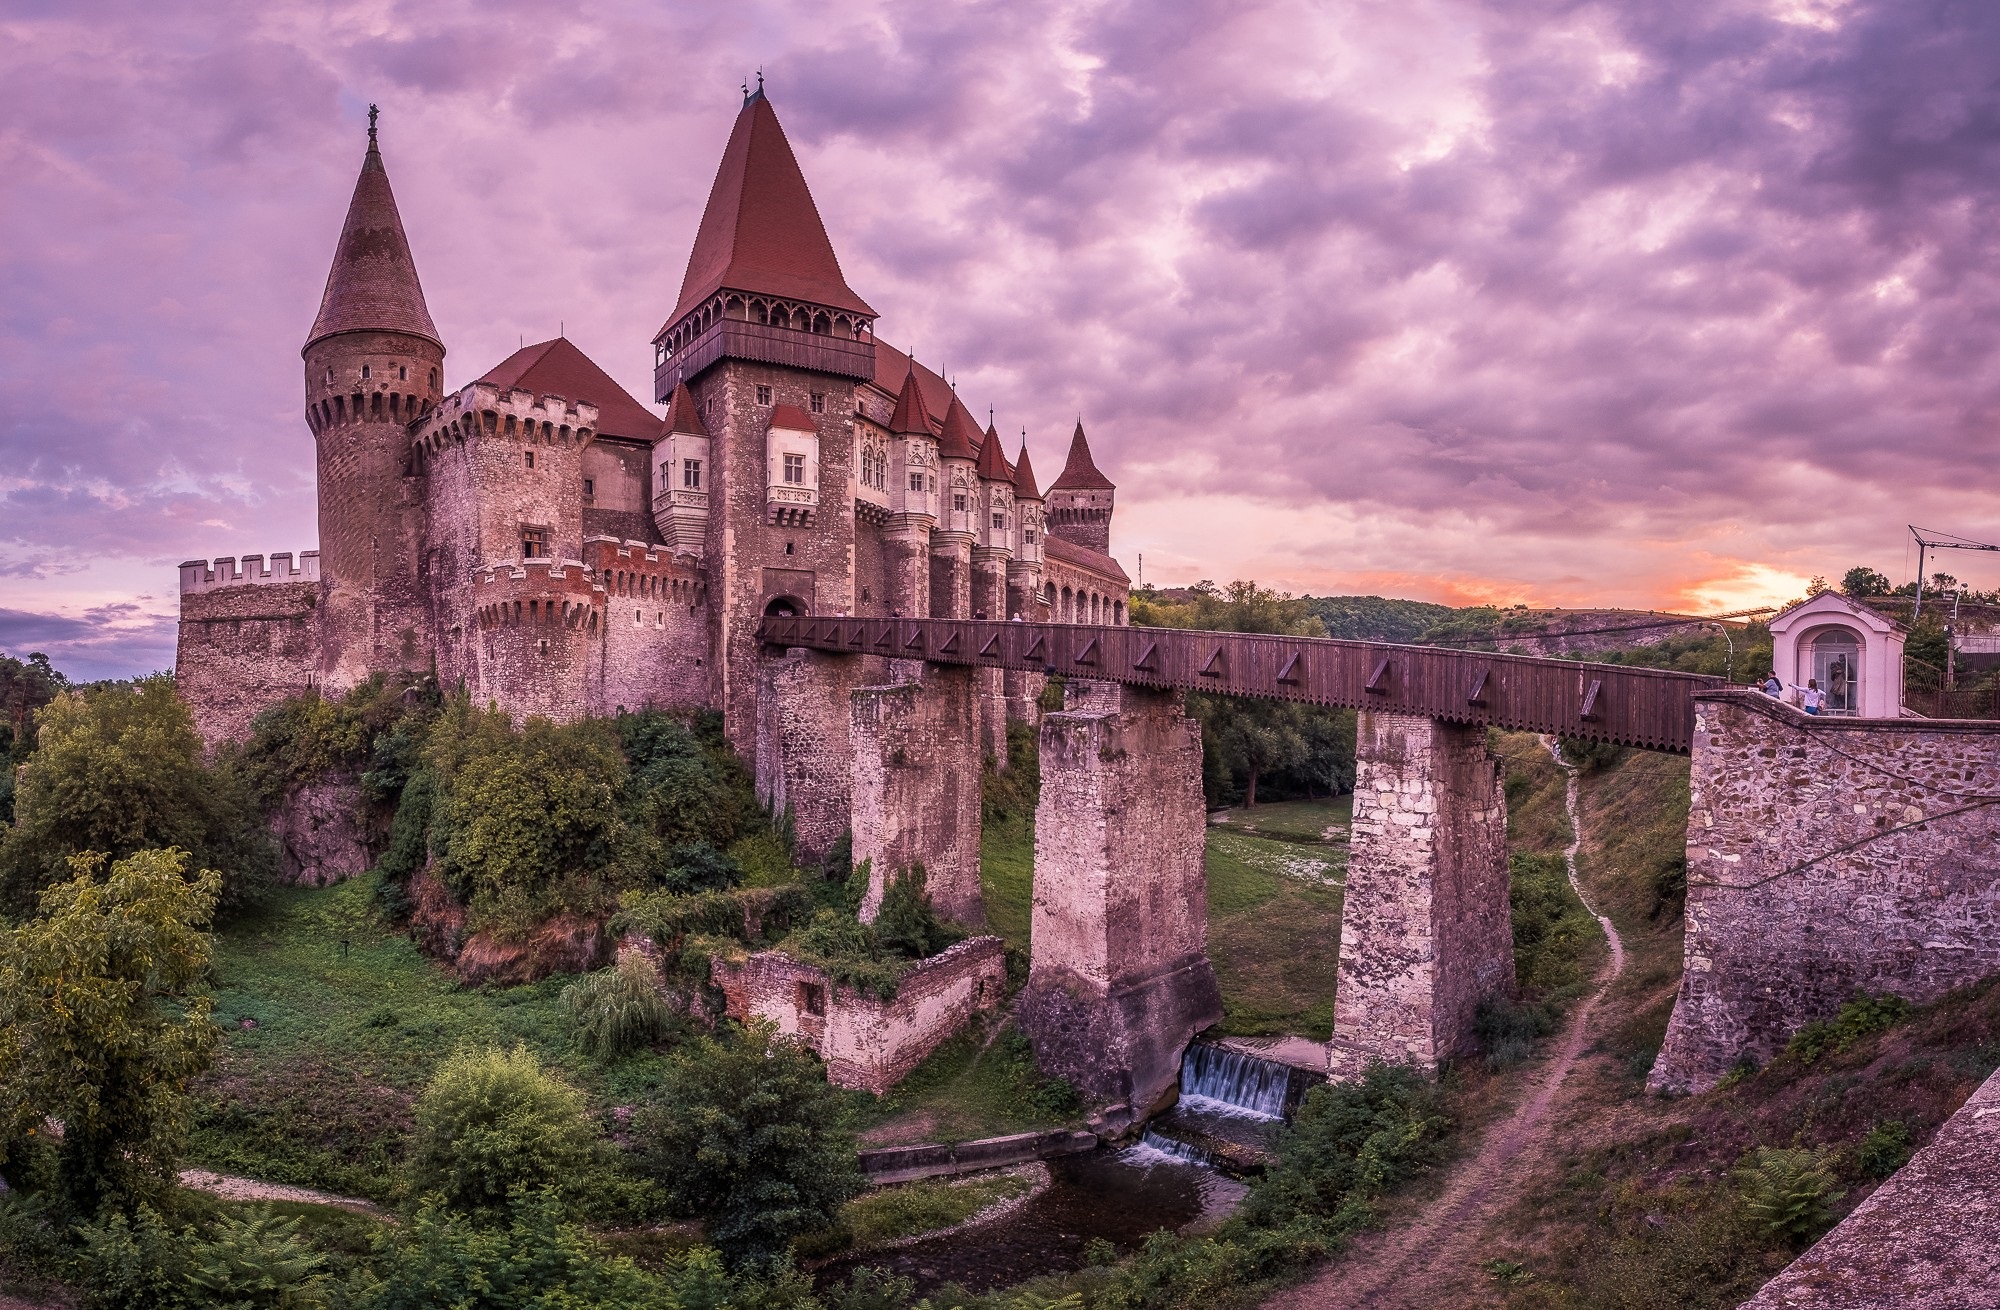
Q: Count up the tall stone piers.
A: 4